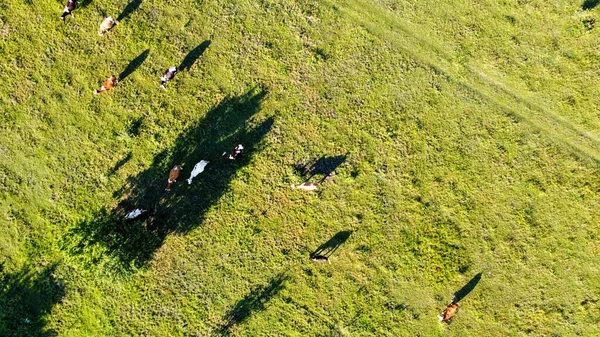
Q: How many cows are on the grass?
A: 11